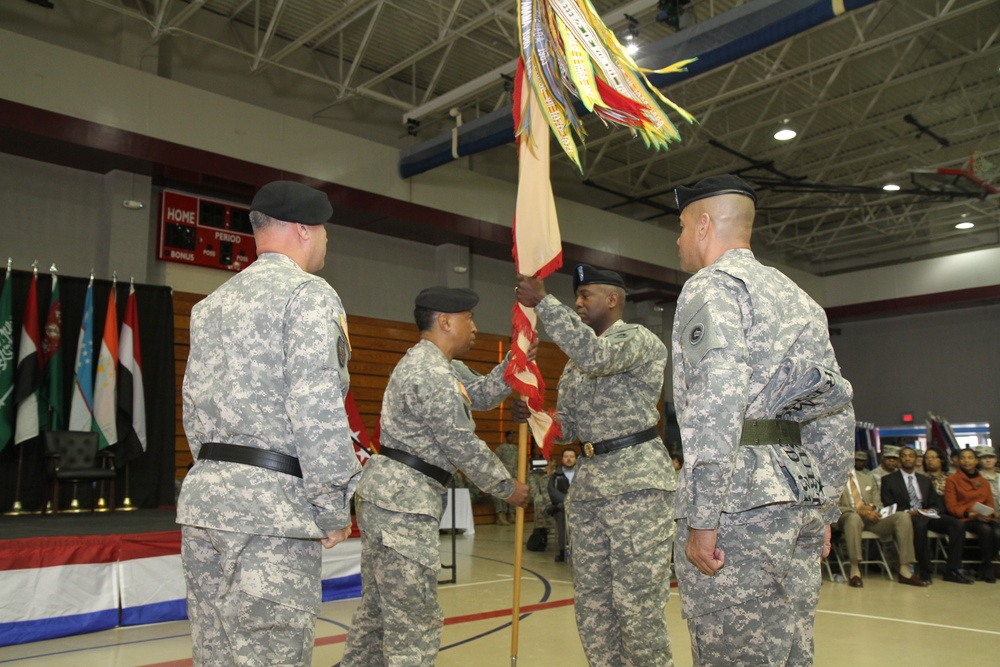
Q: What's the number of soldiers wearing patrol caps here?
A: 4